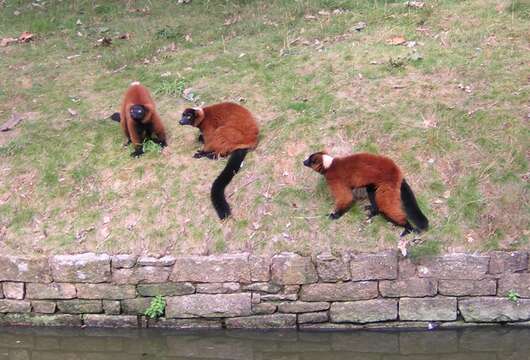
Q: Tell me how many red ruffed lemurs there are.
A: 3